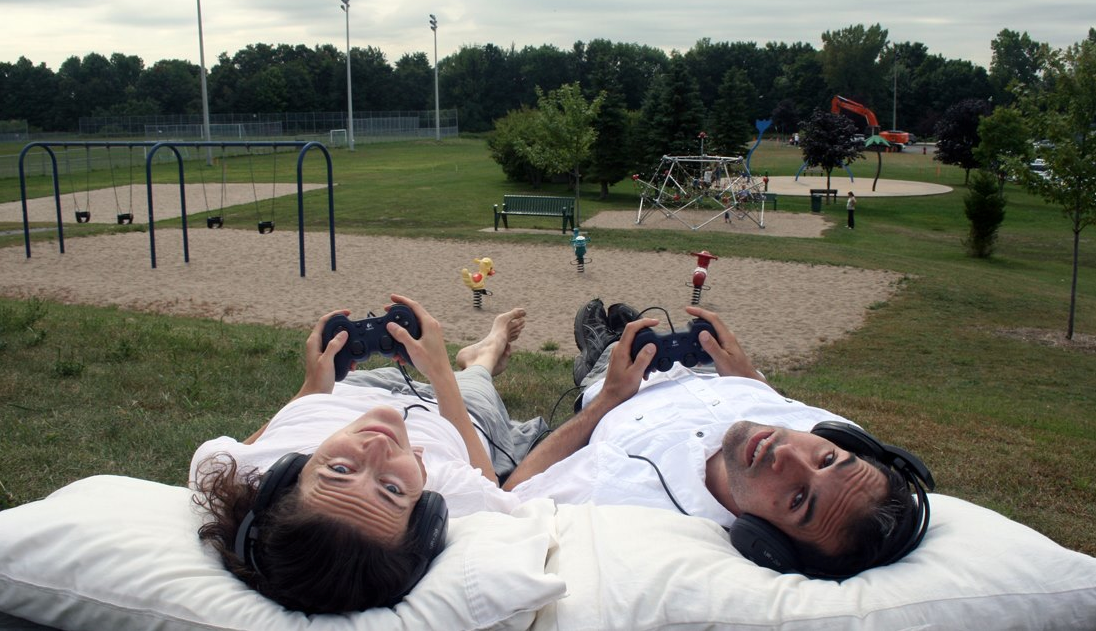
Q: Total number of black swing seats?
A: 4